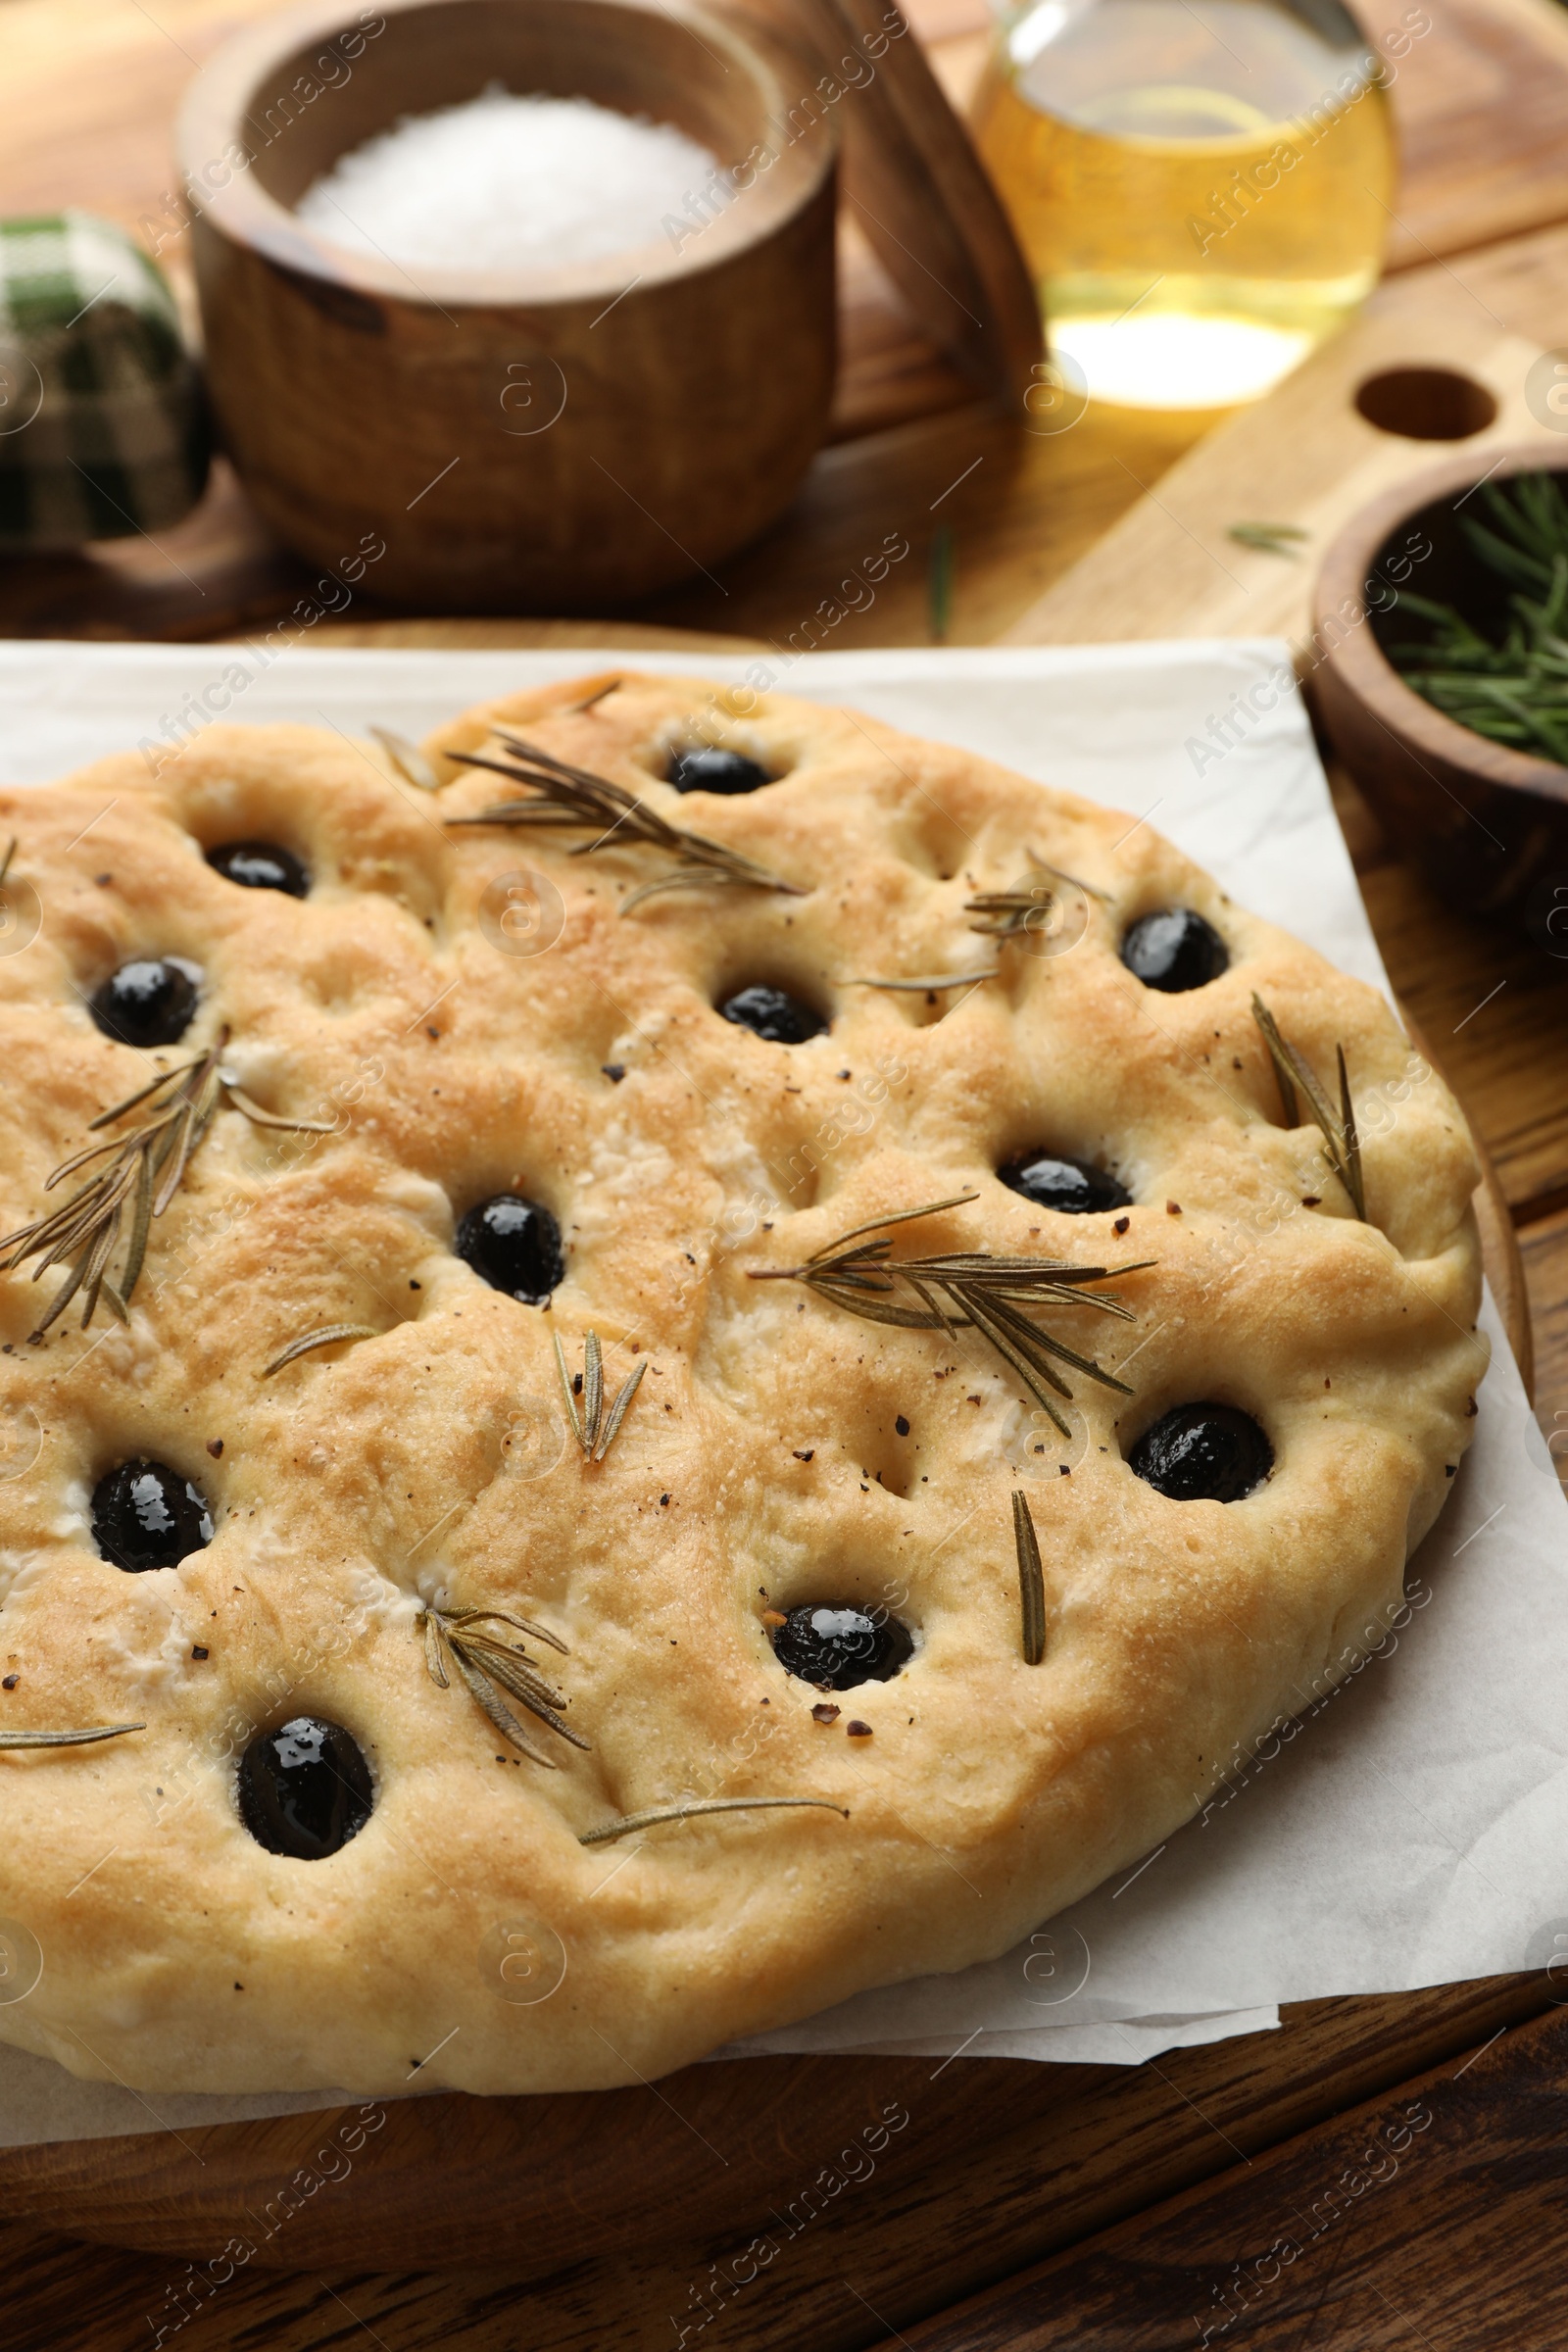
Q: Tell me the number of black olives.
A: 11